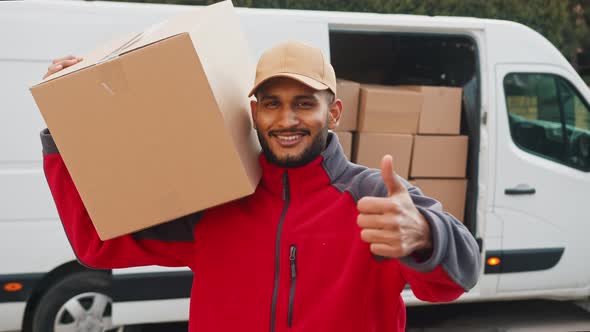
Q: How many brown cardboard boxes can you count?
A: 8